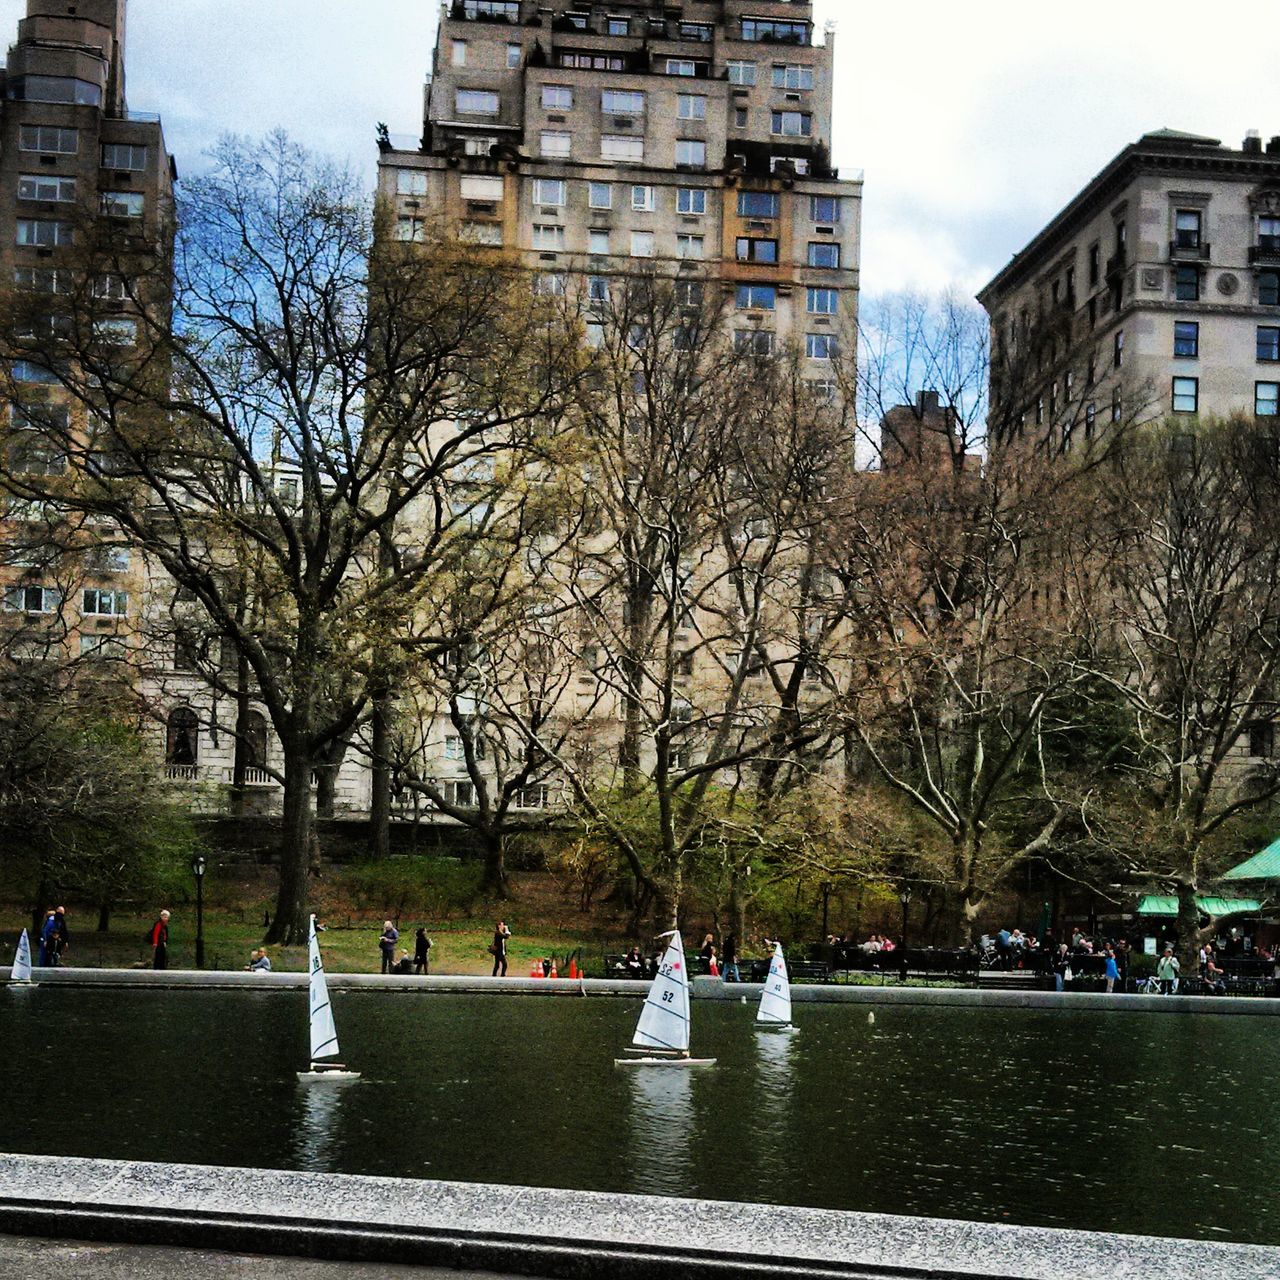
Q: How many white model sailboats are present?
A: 4